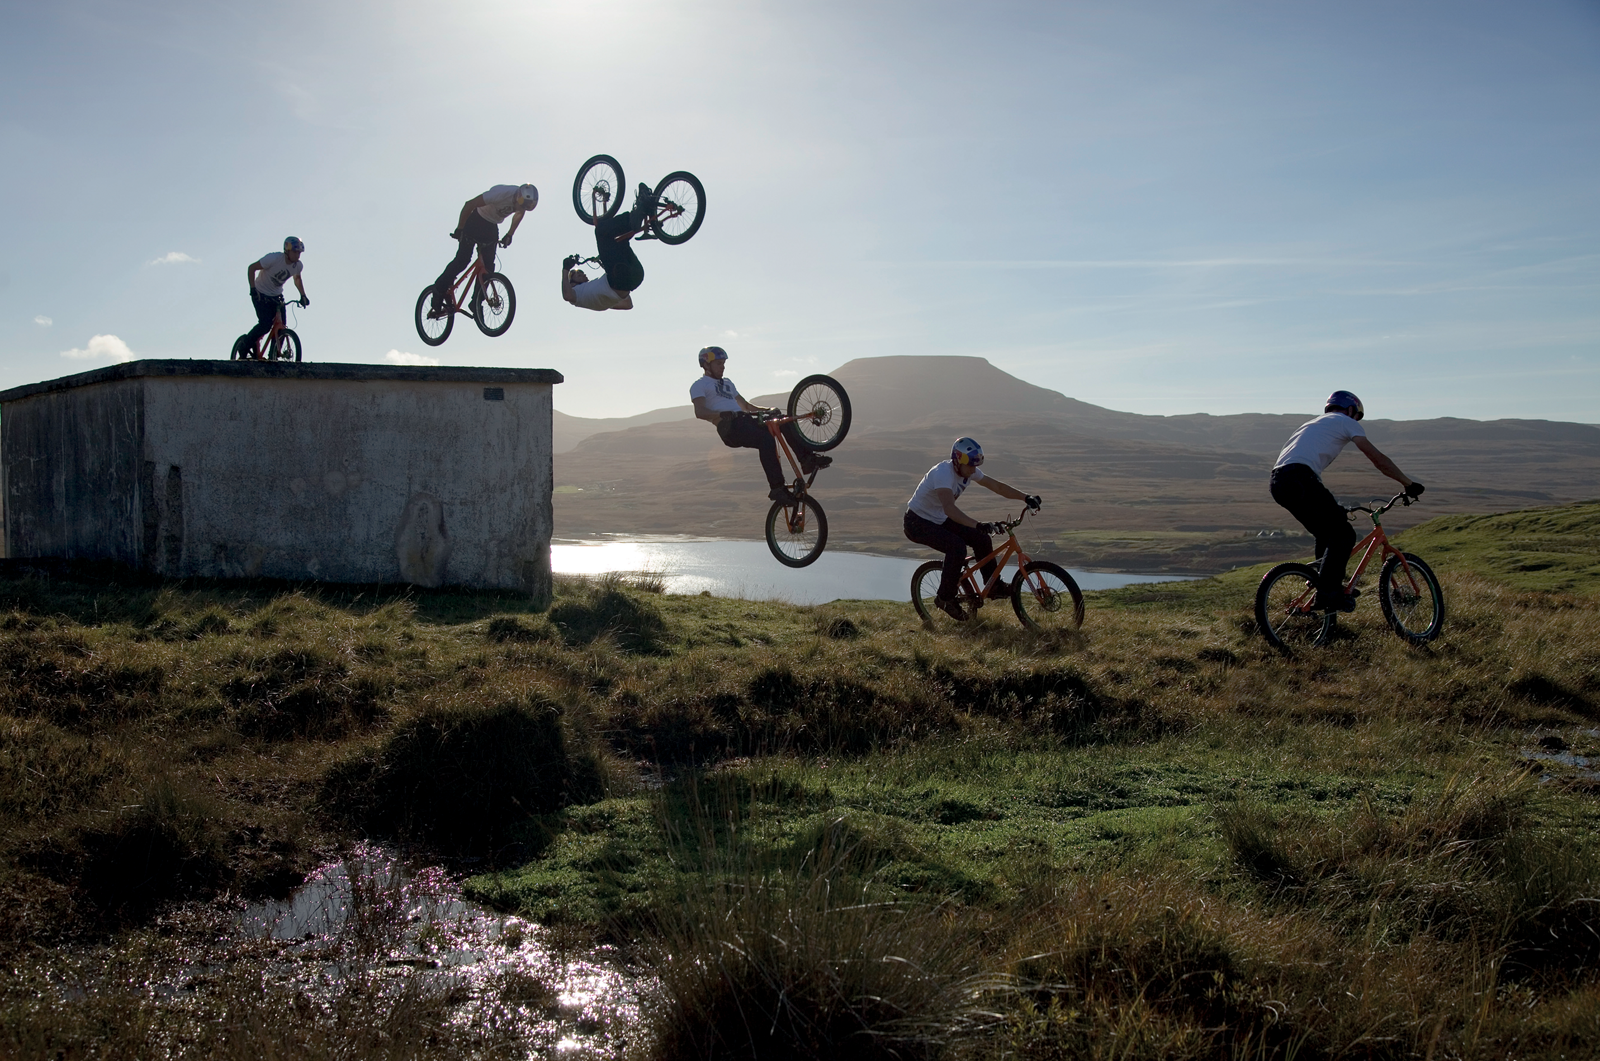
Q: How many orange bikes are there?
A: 6